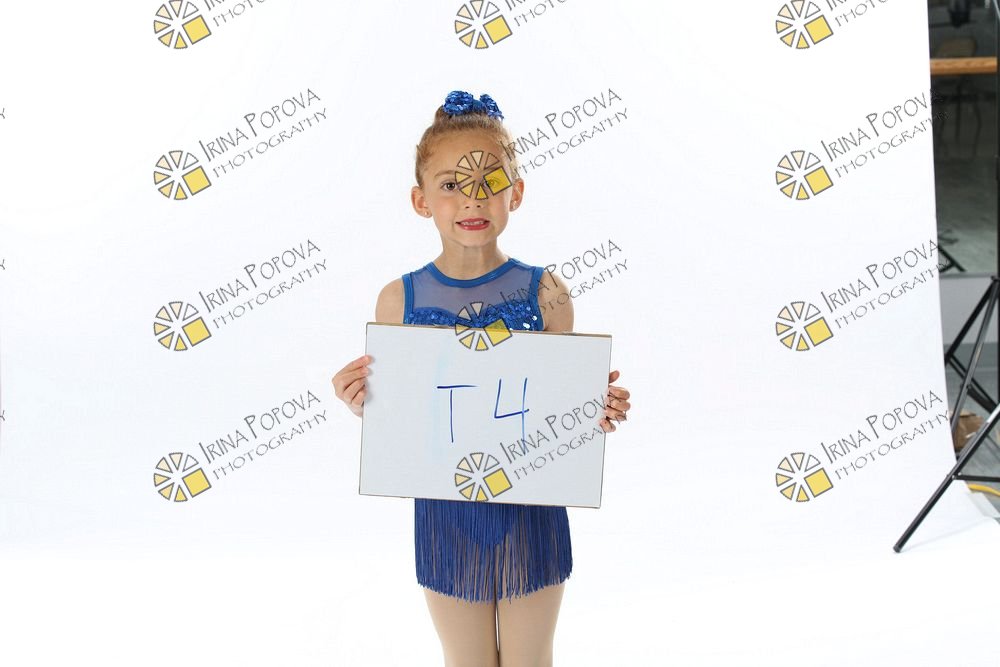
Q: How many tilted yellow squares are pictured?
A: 12